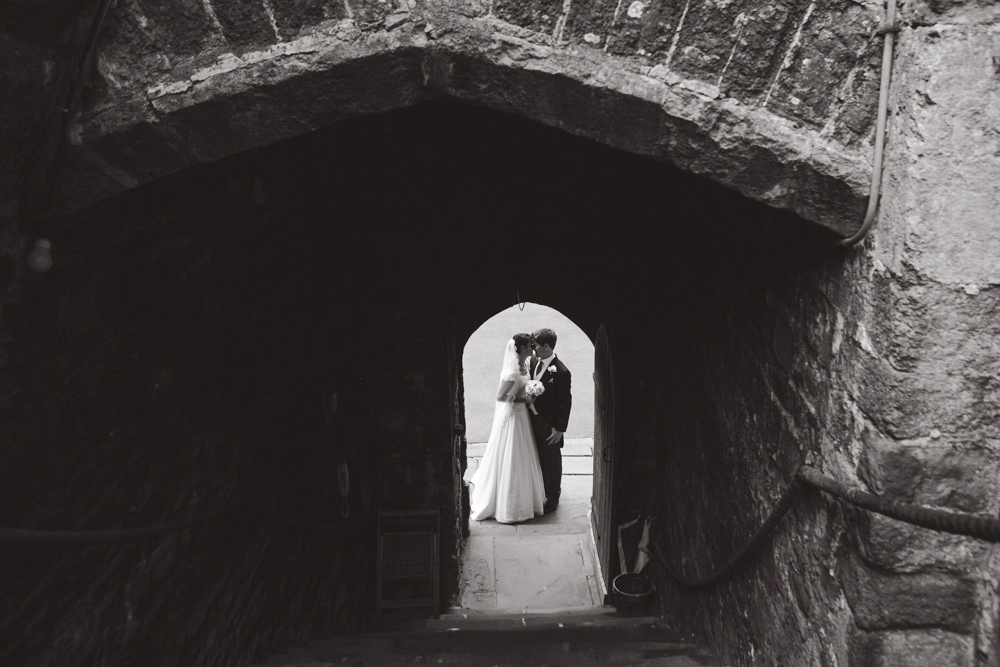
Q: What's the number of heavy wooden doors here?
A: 1